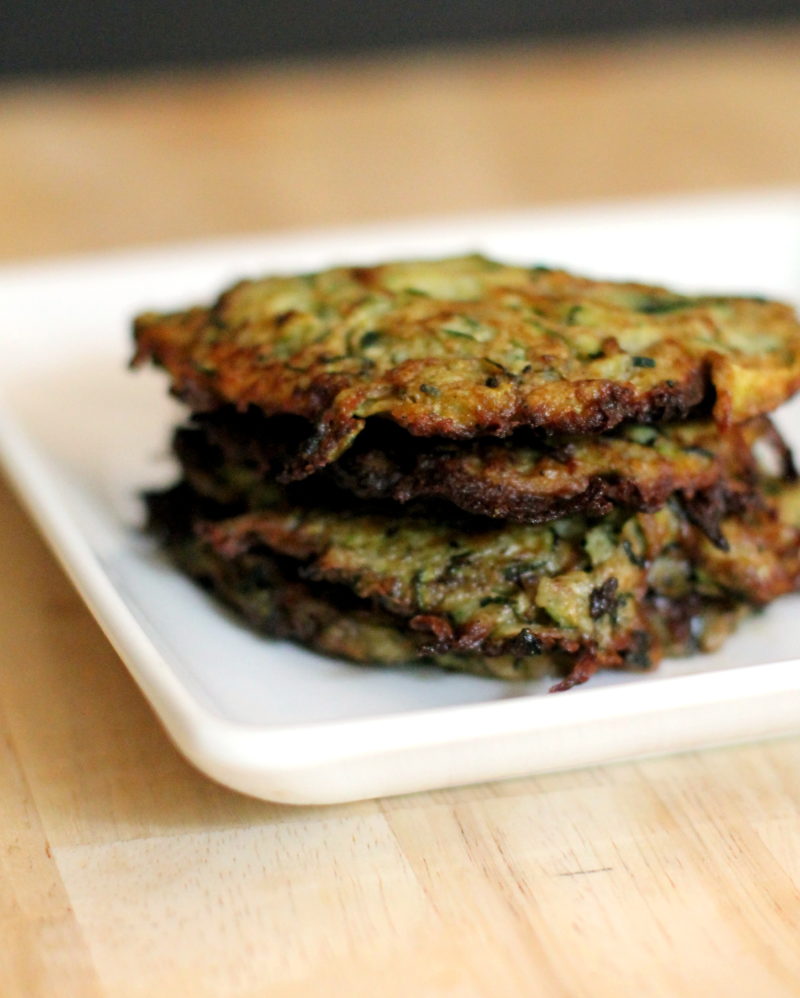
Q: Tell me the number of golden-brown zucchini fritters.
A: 4